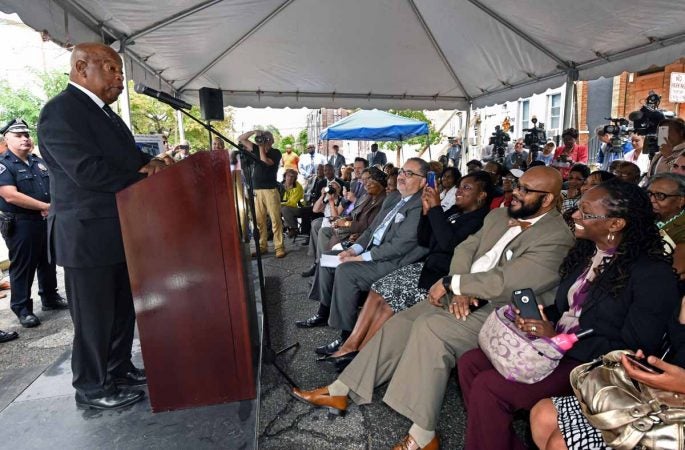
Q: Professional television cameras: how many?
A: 4